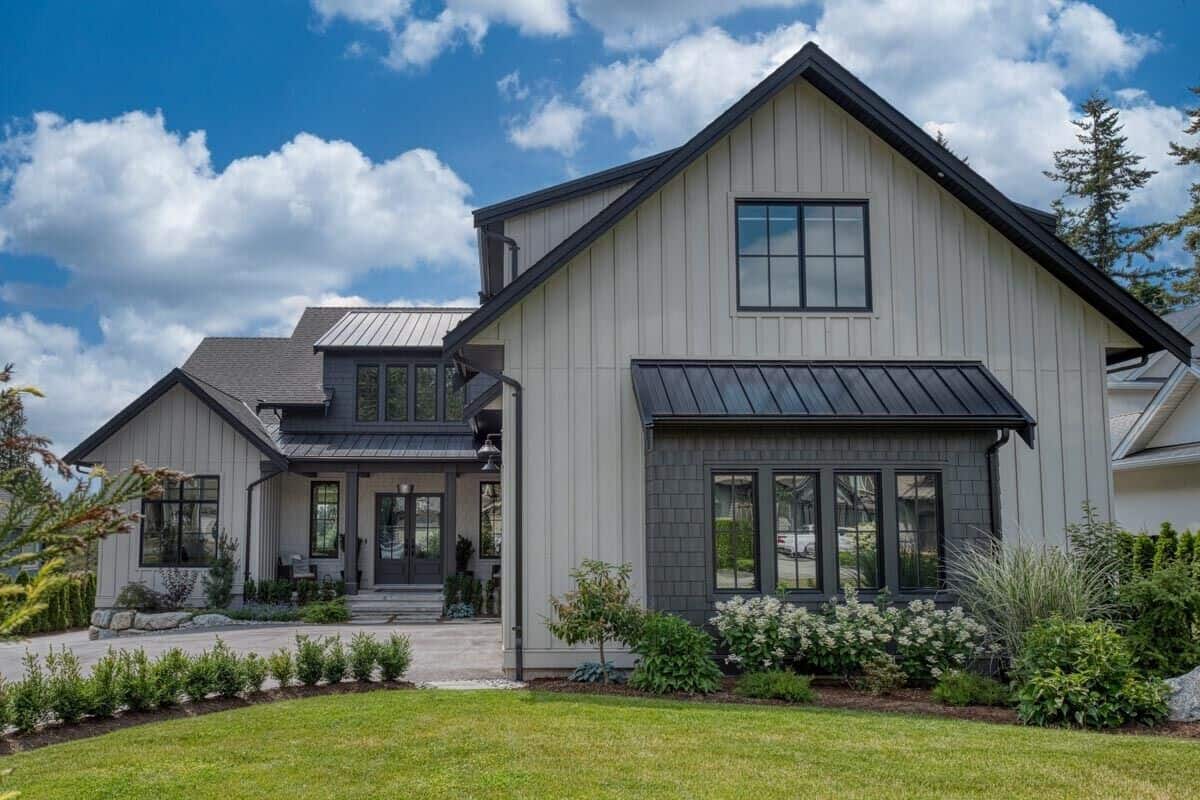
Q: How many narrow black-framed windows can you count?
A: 10